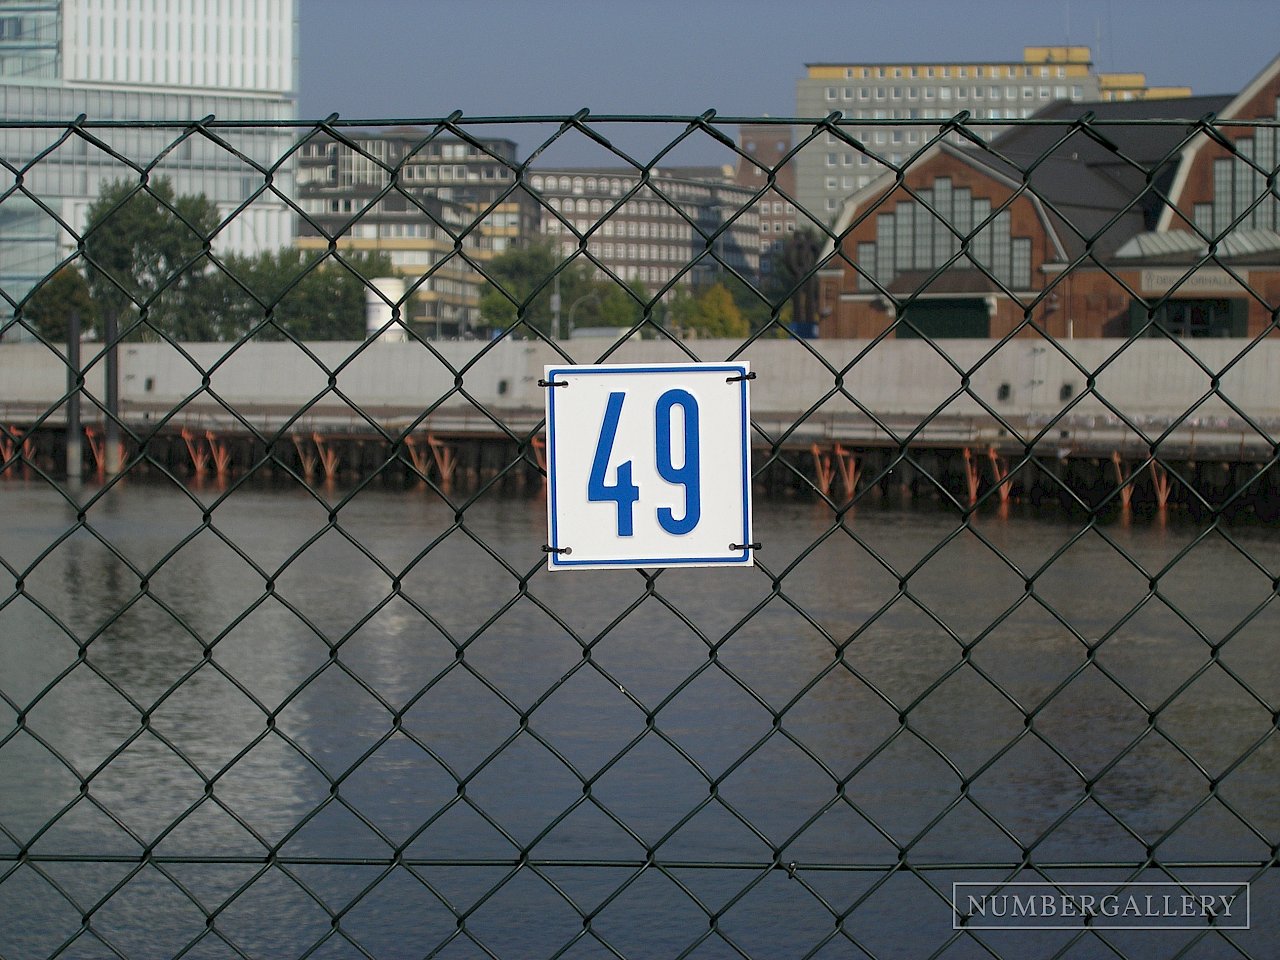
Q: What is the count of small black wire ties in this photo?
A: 4